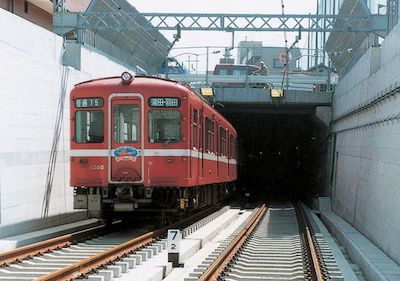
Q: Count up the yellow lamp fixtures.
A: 2